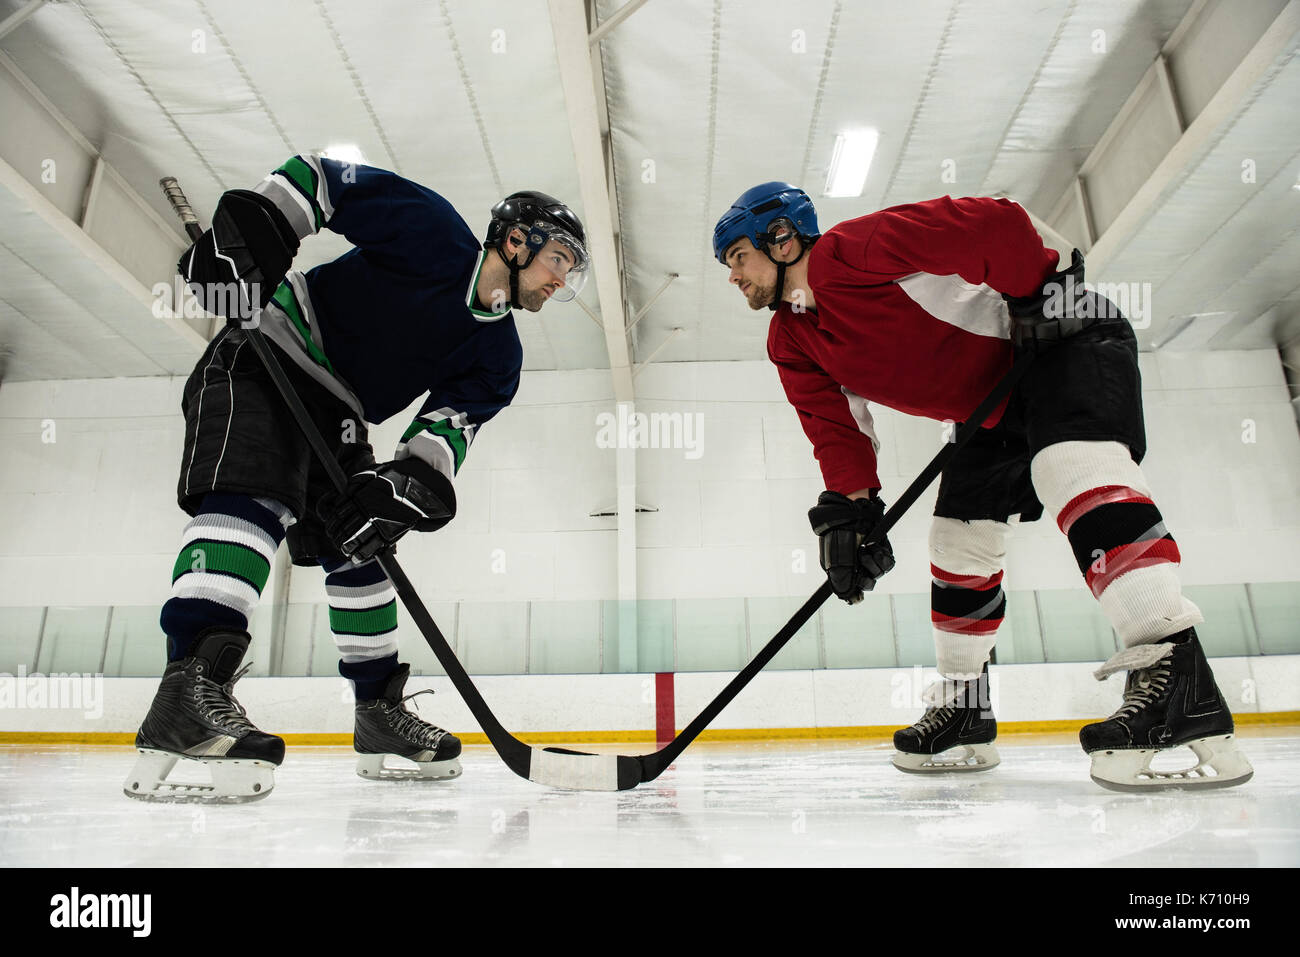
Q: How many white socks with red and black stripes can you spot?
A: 2